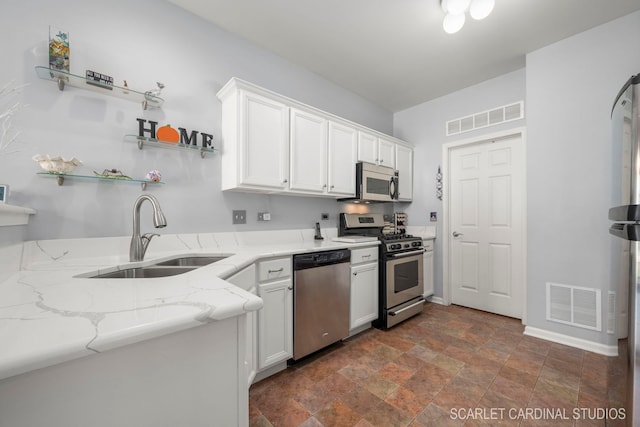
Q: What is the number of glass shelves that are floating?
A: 3